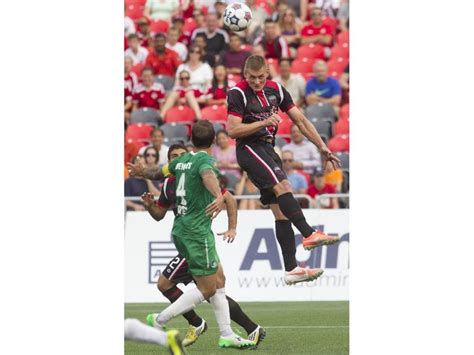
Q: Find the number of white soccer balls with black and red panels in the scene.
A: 1